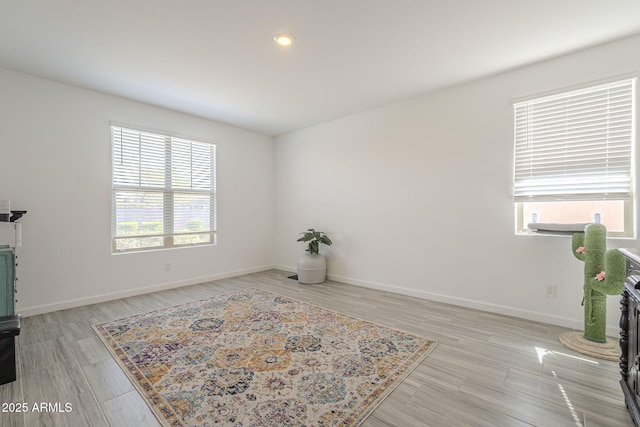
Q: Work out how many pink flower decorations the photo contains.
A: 2